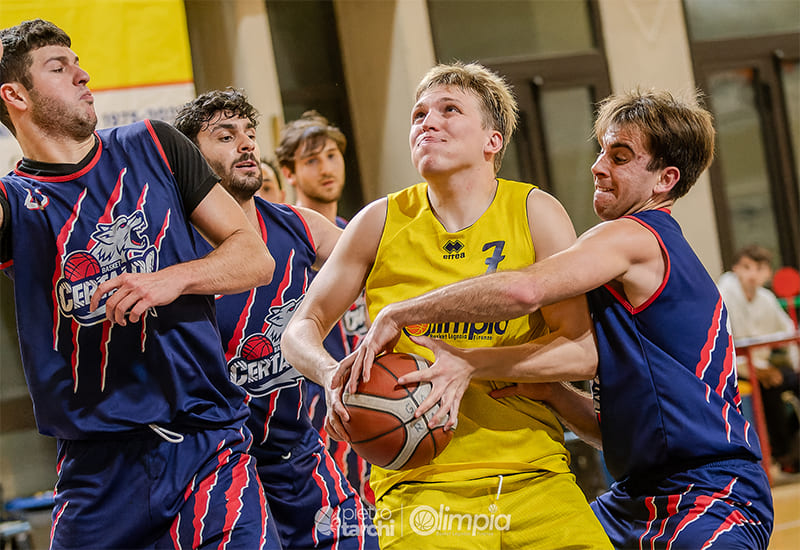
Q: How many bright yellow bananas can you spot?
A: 0